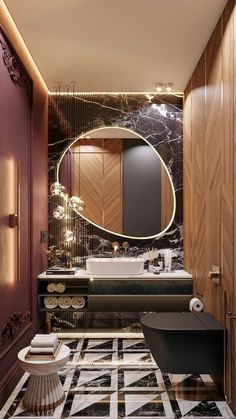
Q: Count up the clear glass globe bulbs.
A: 4